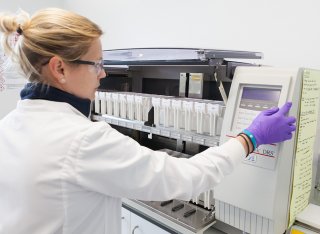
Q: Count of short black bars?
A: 3